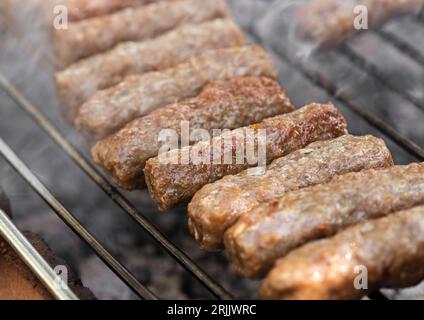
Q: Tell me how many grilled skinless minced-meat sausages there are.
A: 10